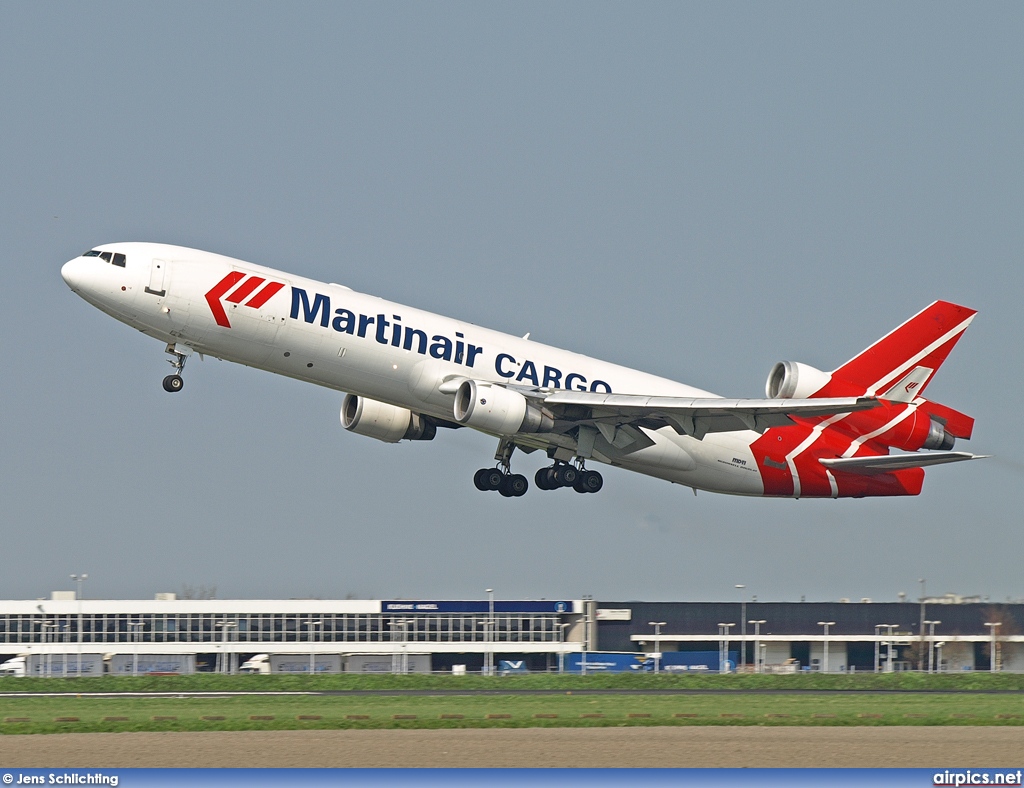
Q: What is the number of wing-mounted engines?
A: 2